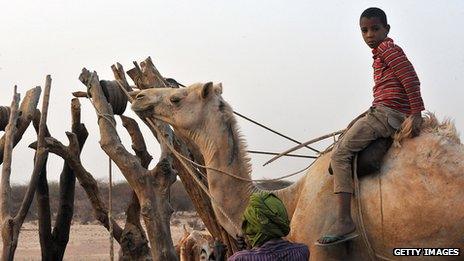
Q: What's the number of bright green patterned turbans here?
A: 1